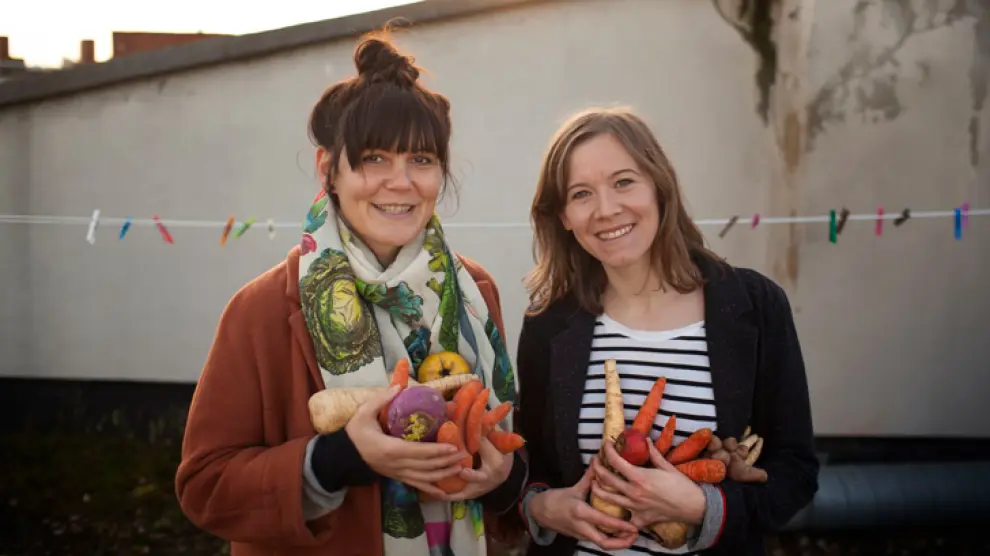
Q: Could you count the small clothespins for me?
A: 14